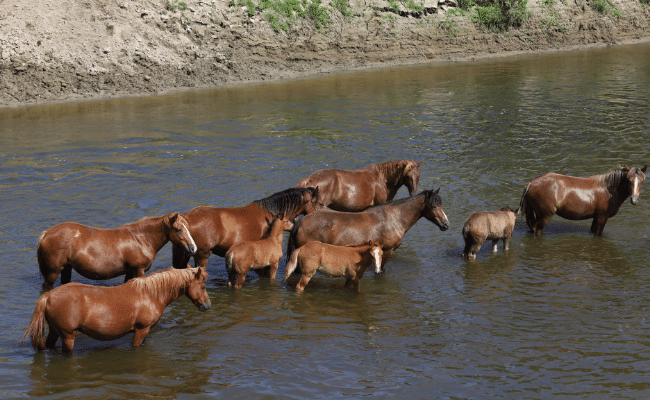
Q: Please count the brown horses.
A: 9